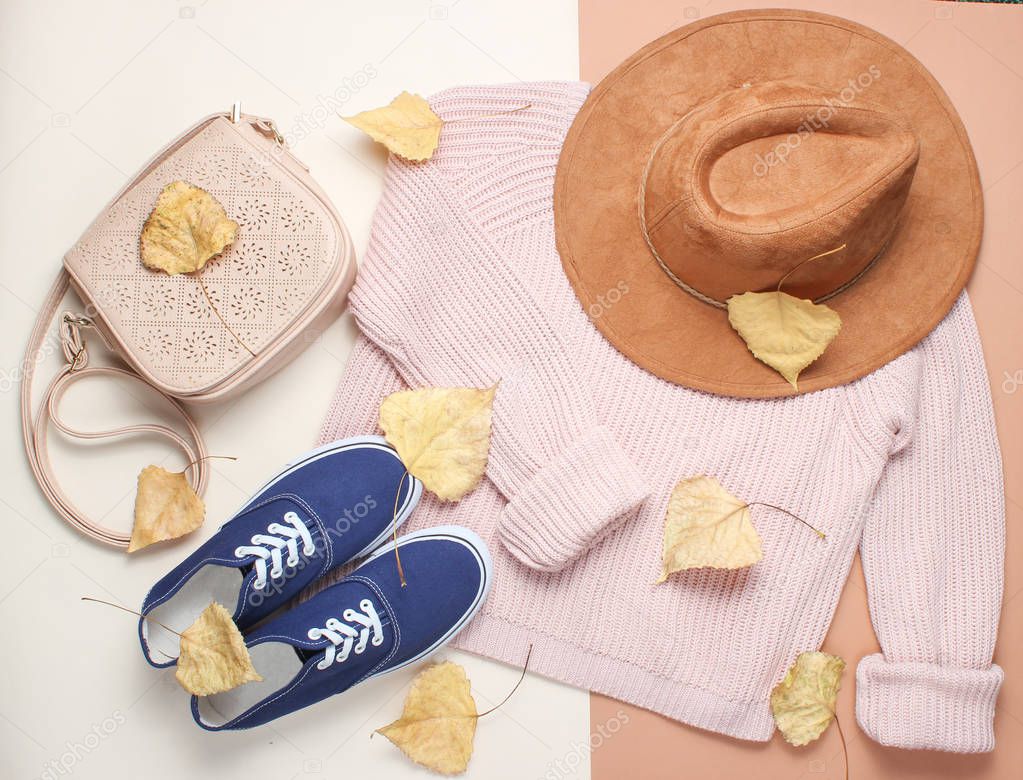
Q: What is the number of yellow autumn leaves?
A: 9